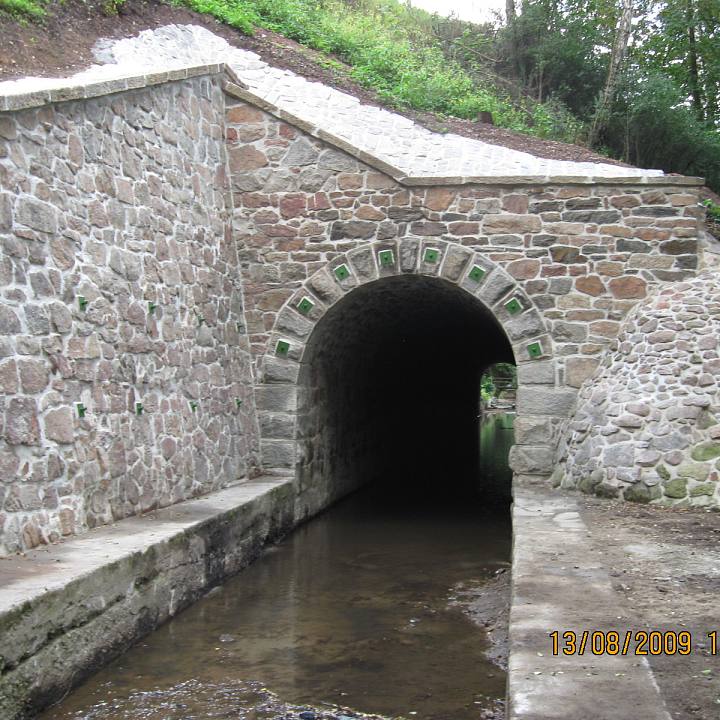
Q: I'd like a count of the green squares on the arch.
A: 8